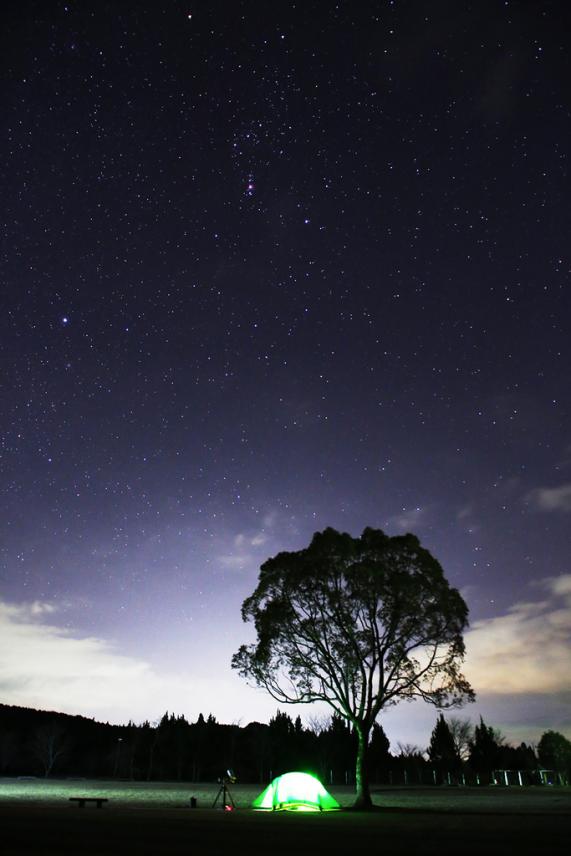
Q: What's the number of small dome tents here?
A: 1